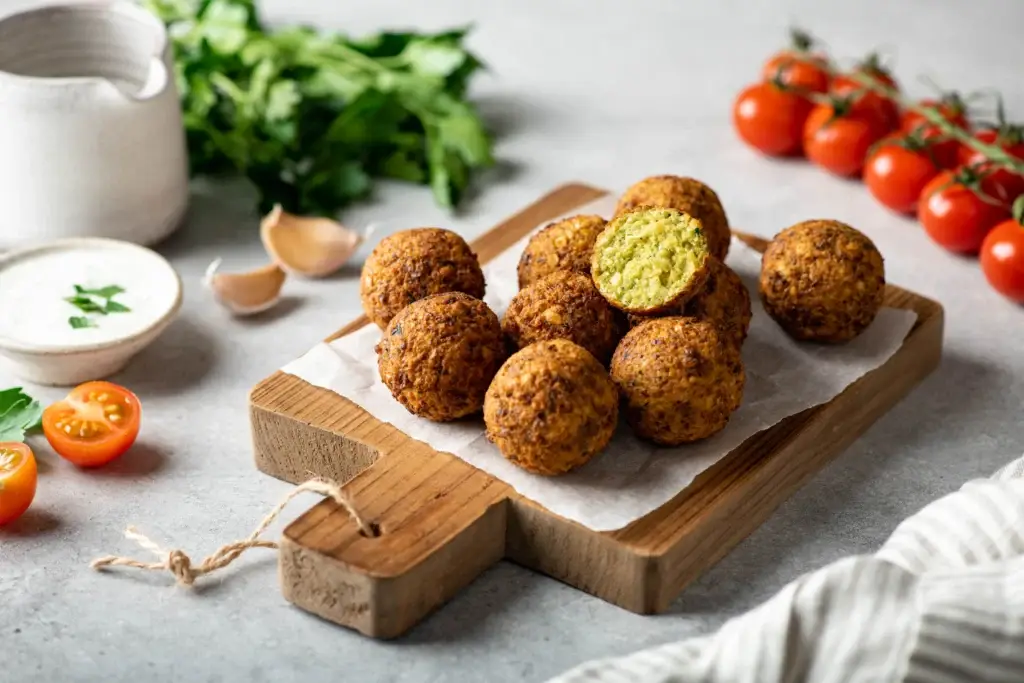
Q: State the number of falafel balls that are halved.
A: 1